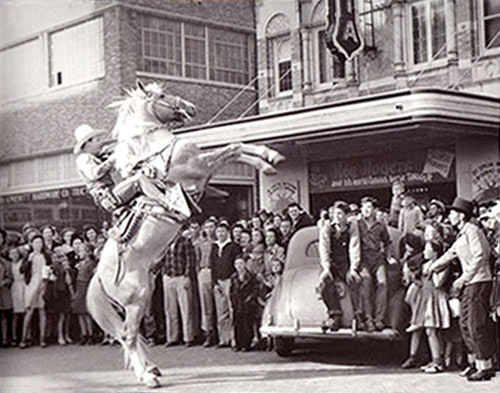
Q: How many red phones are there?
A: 0